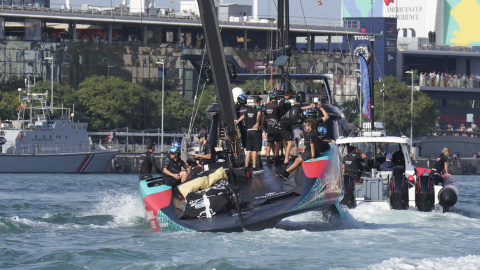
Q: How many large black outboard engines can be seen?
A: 3